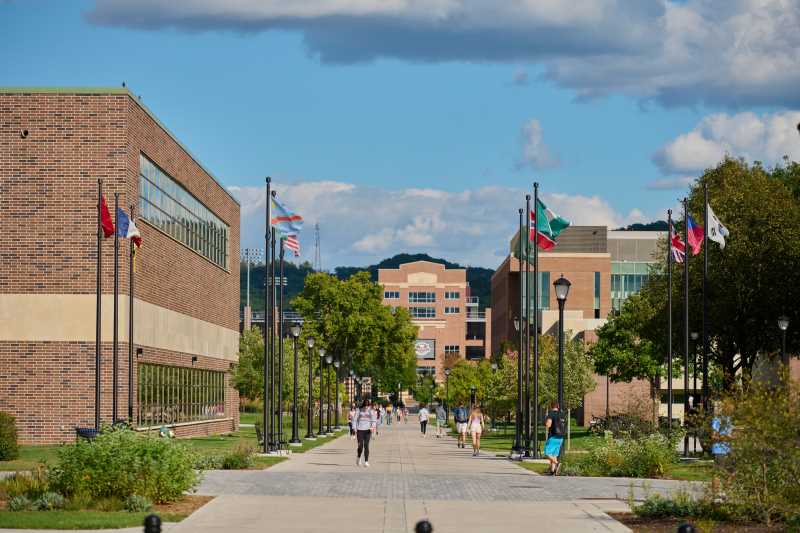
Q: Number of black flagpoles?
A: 12